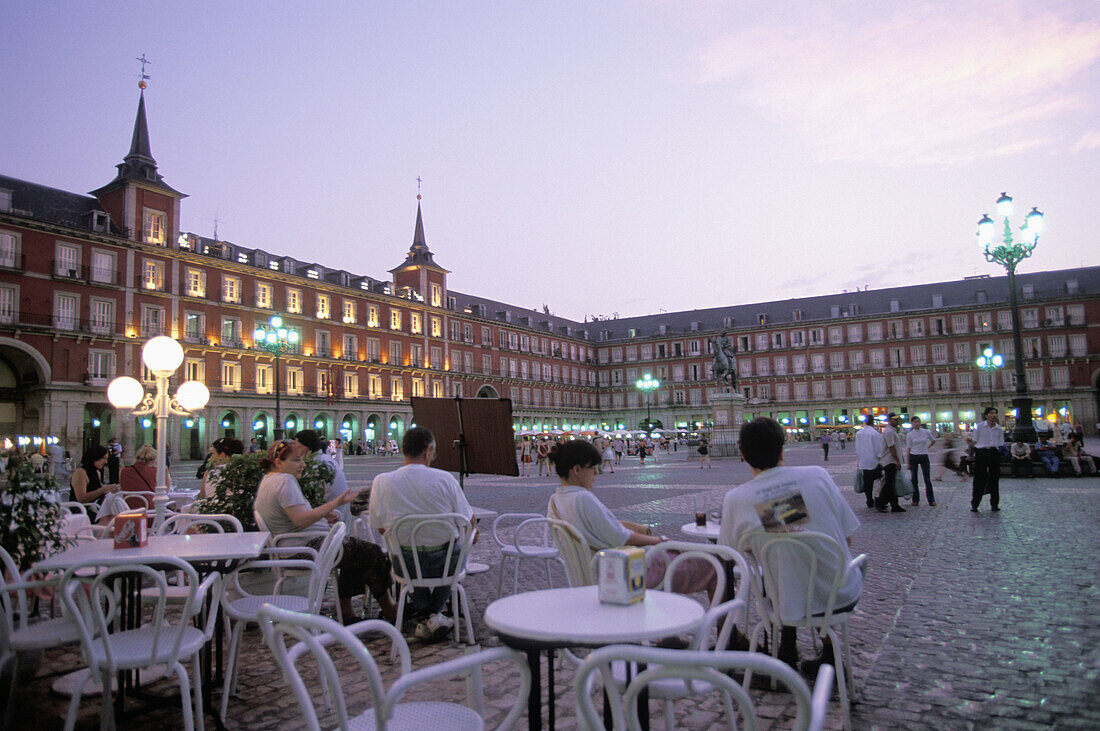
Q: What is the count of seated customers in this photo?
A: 8